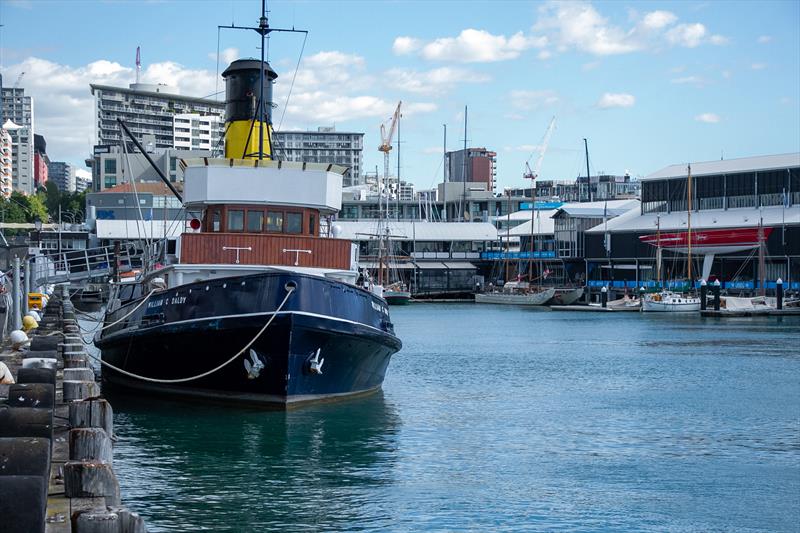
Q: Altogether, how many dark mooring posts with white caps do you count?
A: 5